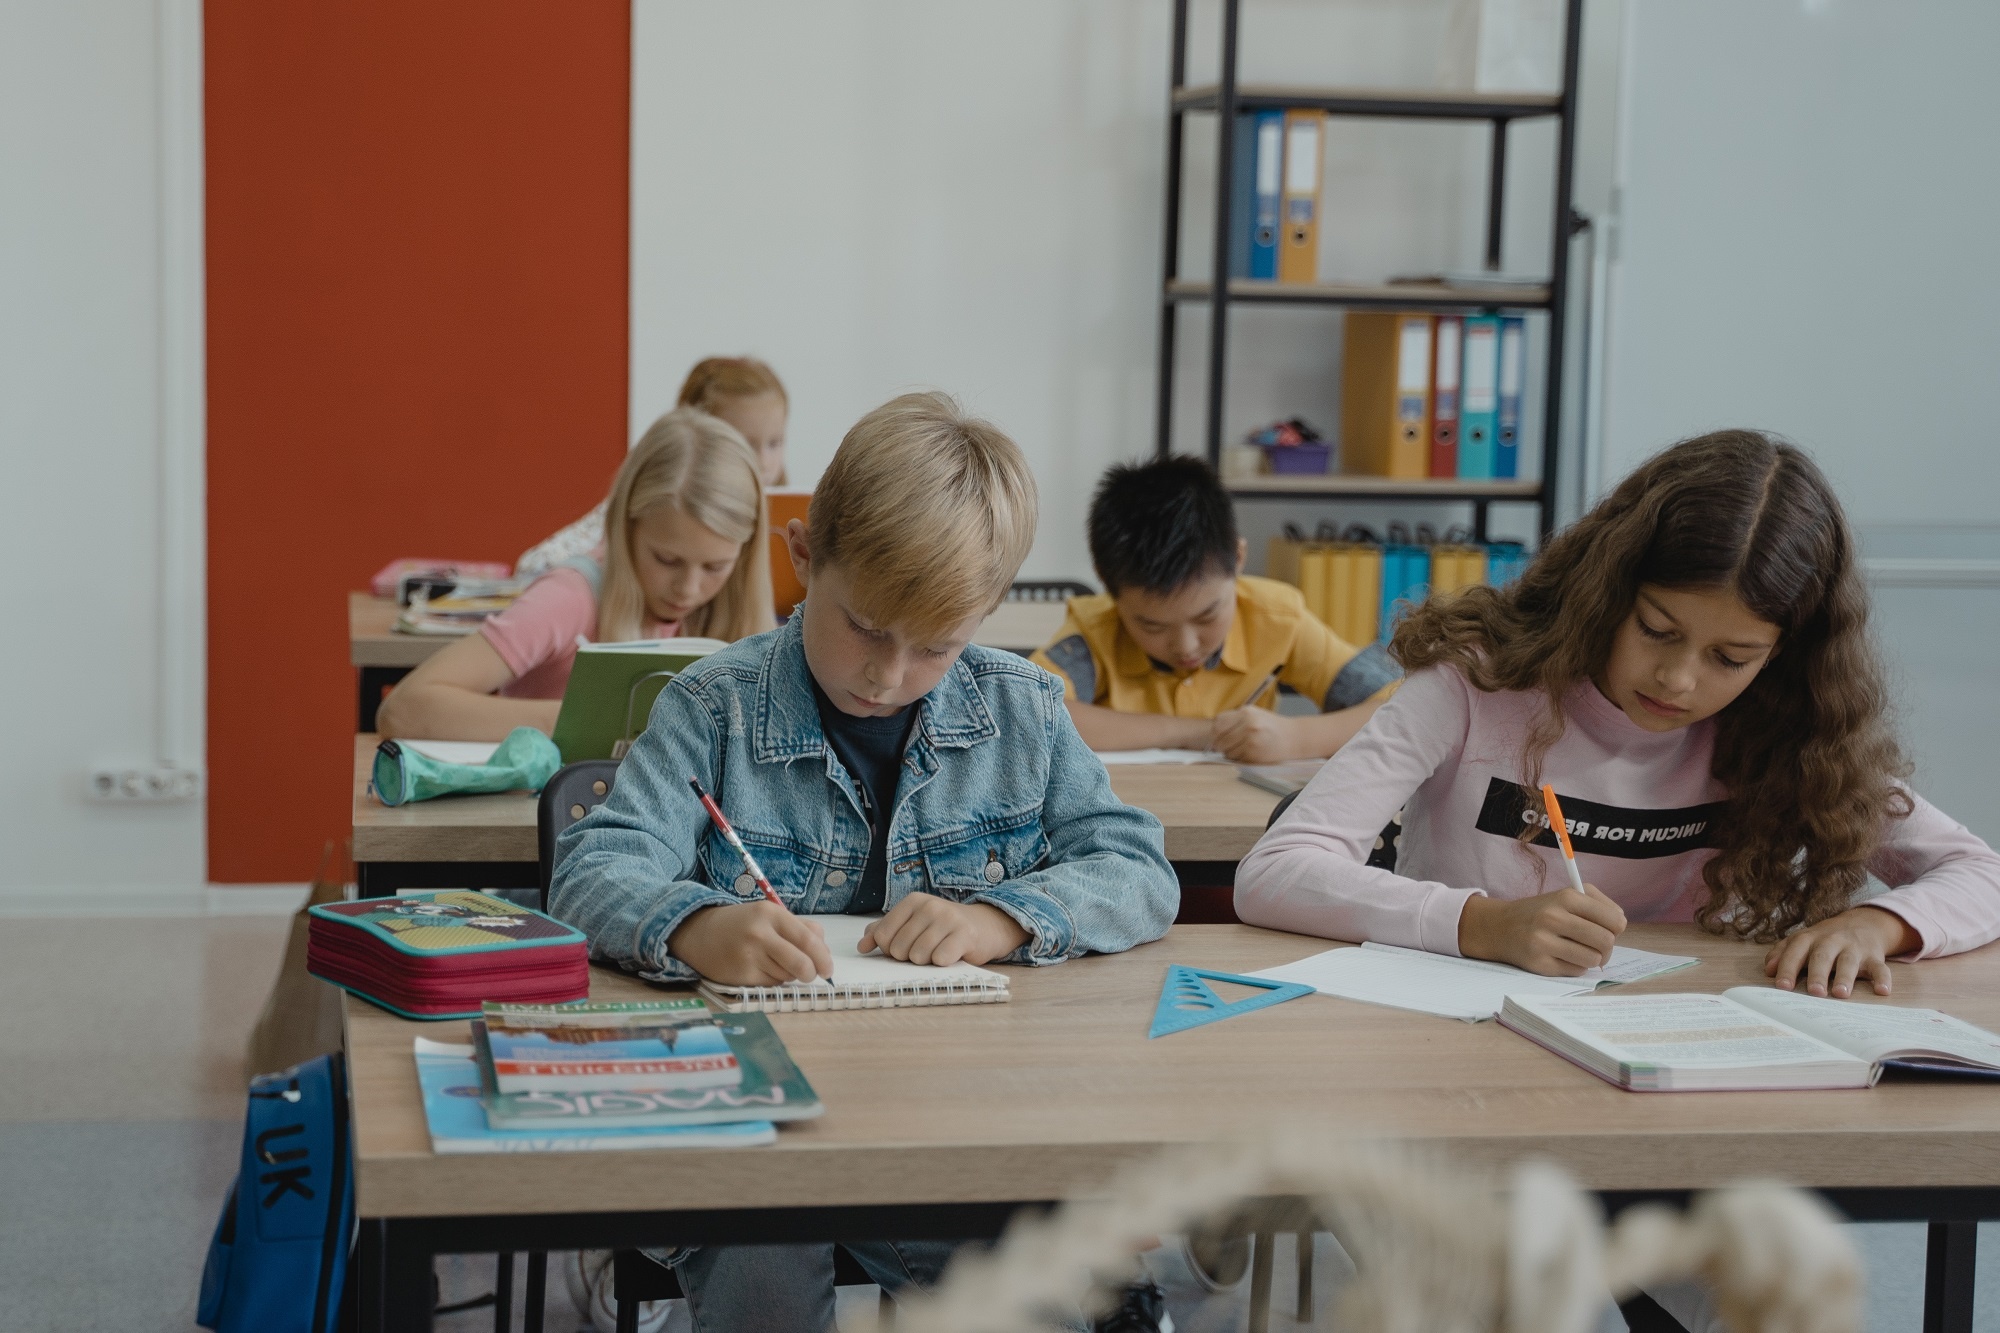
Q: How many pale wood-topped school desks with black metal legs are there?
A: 3